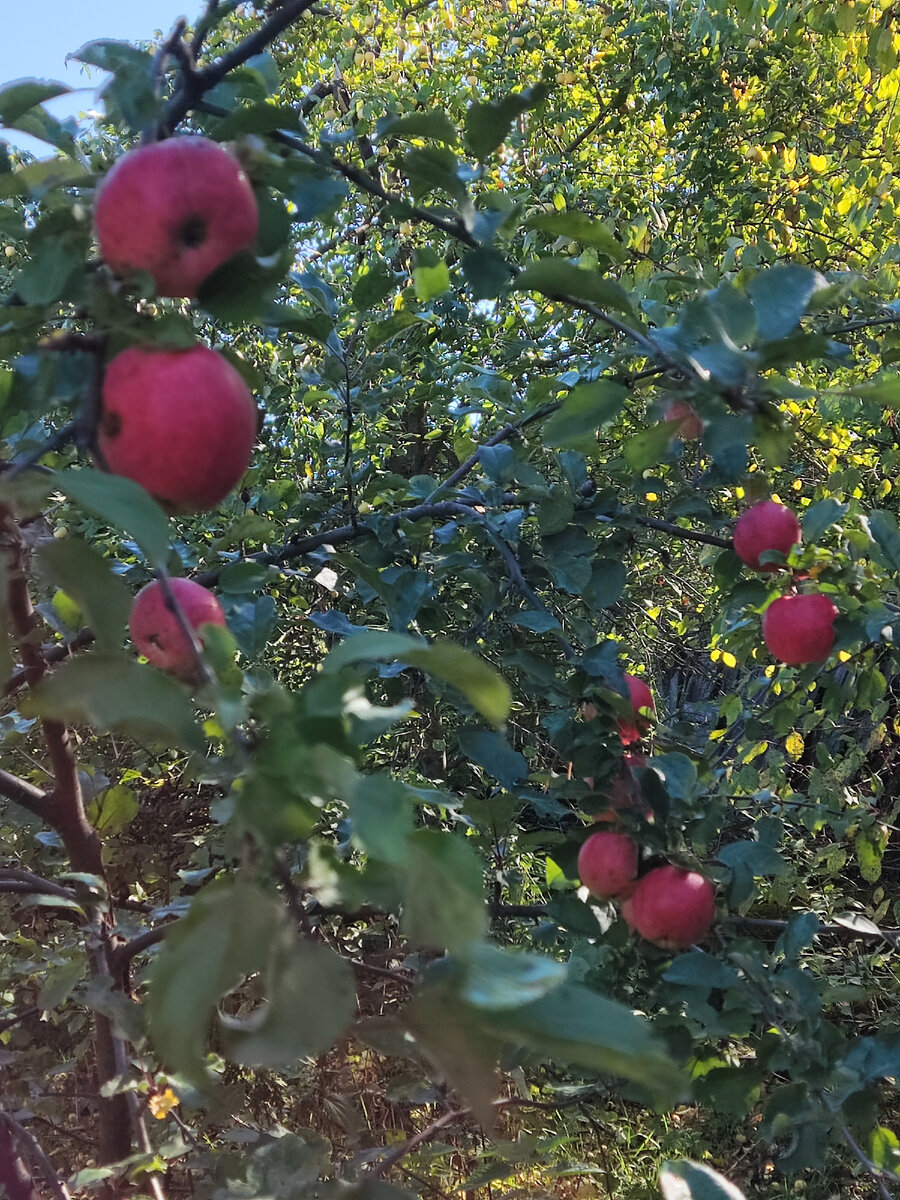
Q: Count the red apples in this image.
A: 10